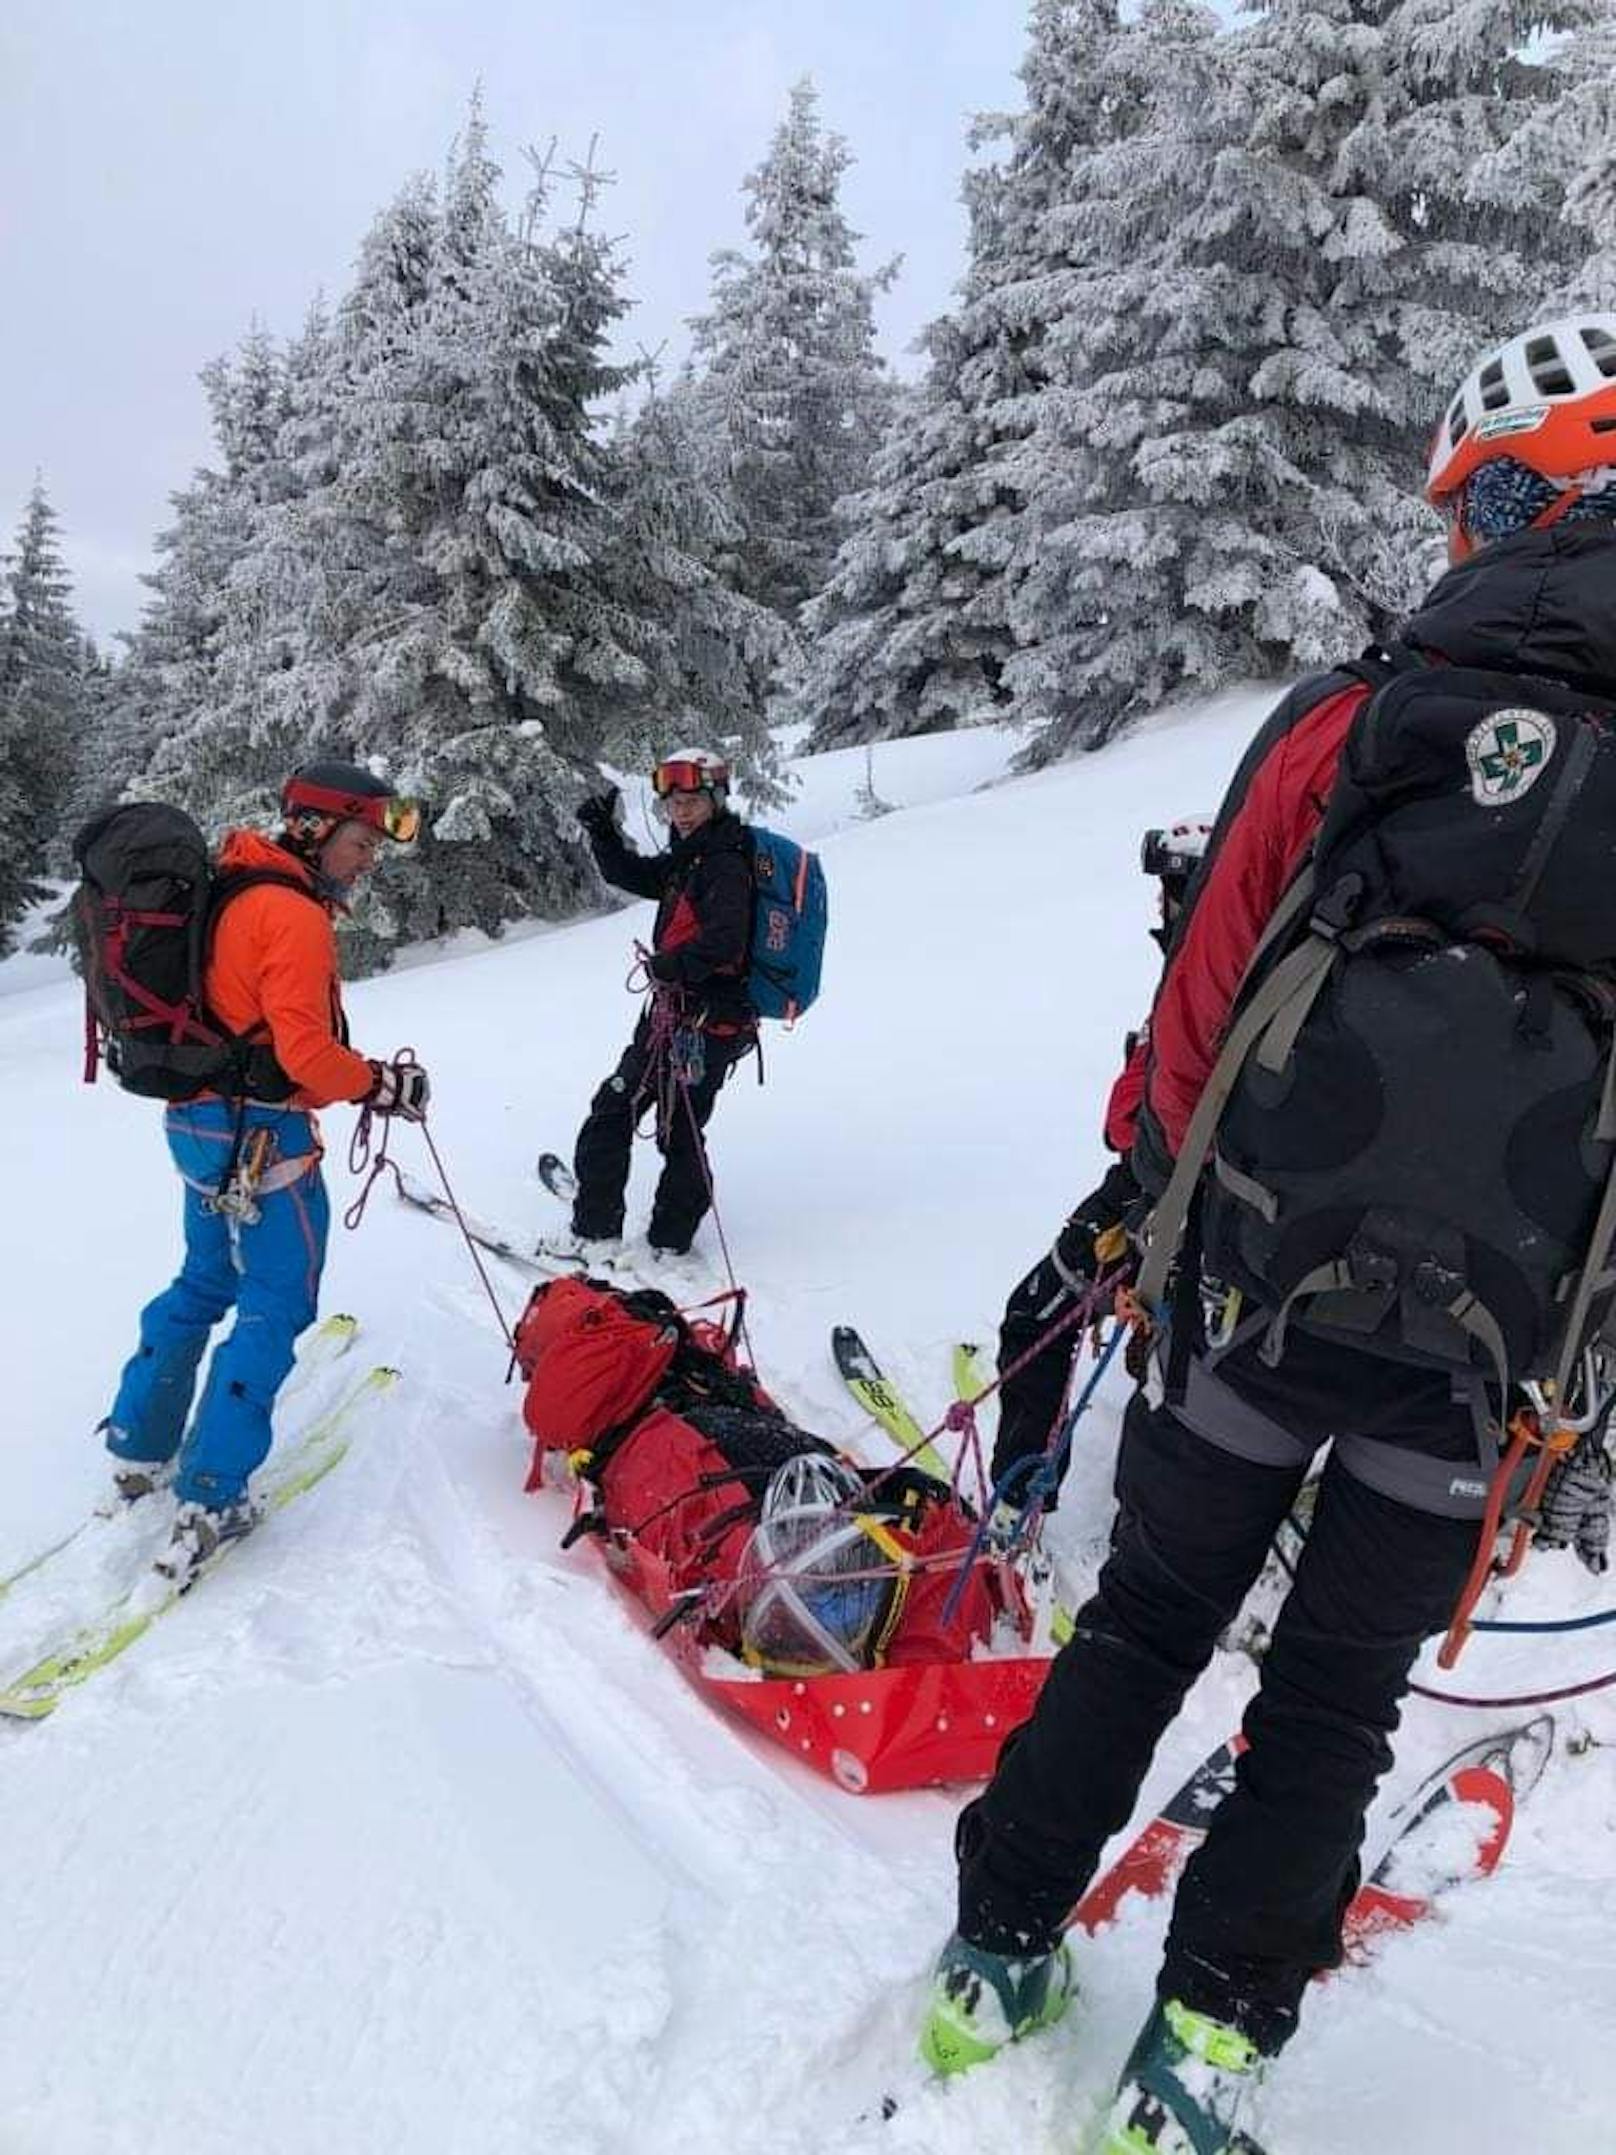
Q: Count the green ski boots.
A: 2